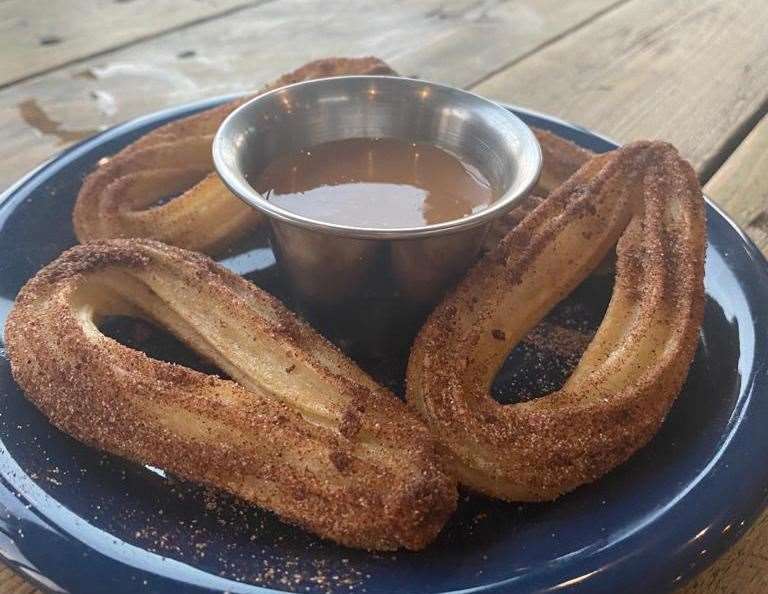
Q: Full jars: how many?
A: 1